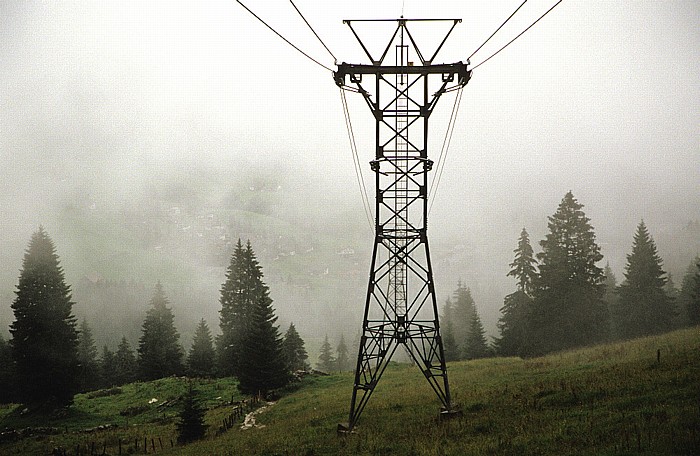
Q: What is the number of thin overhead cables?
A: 4